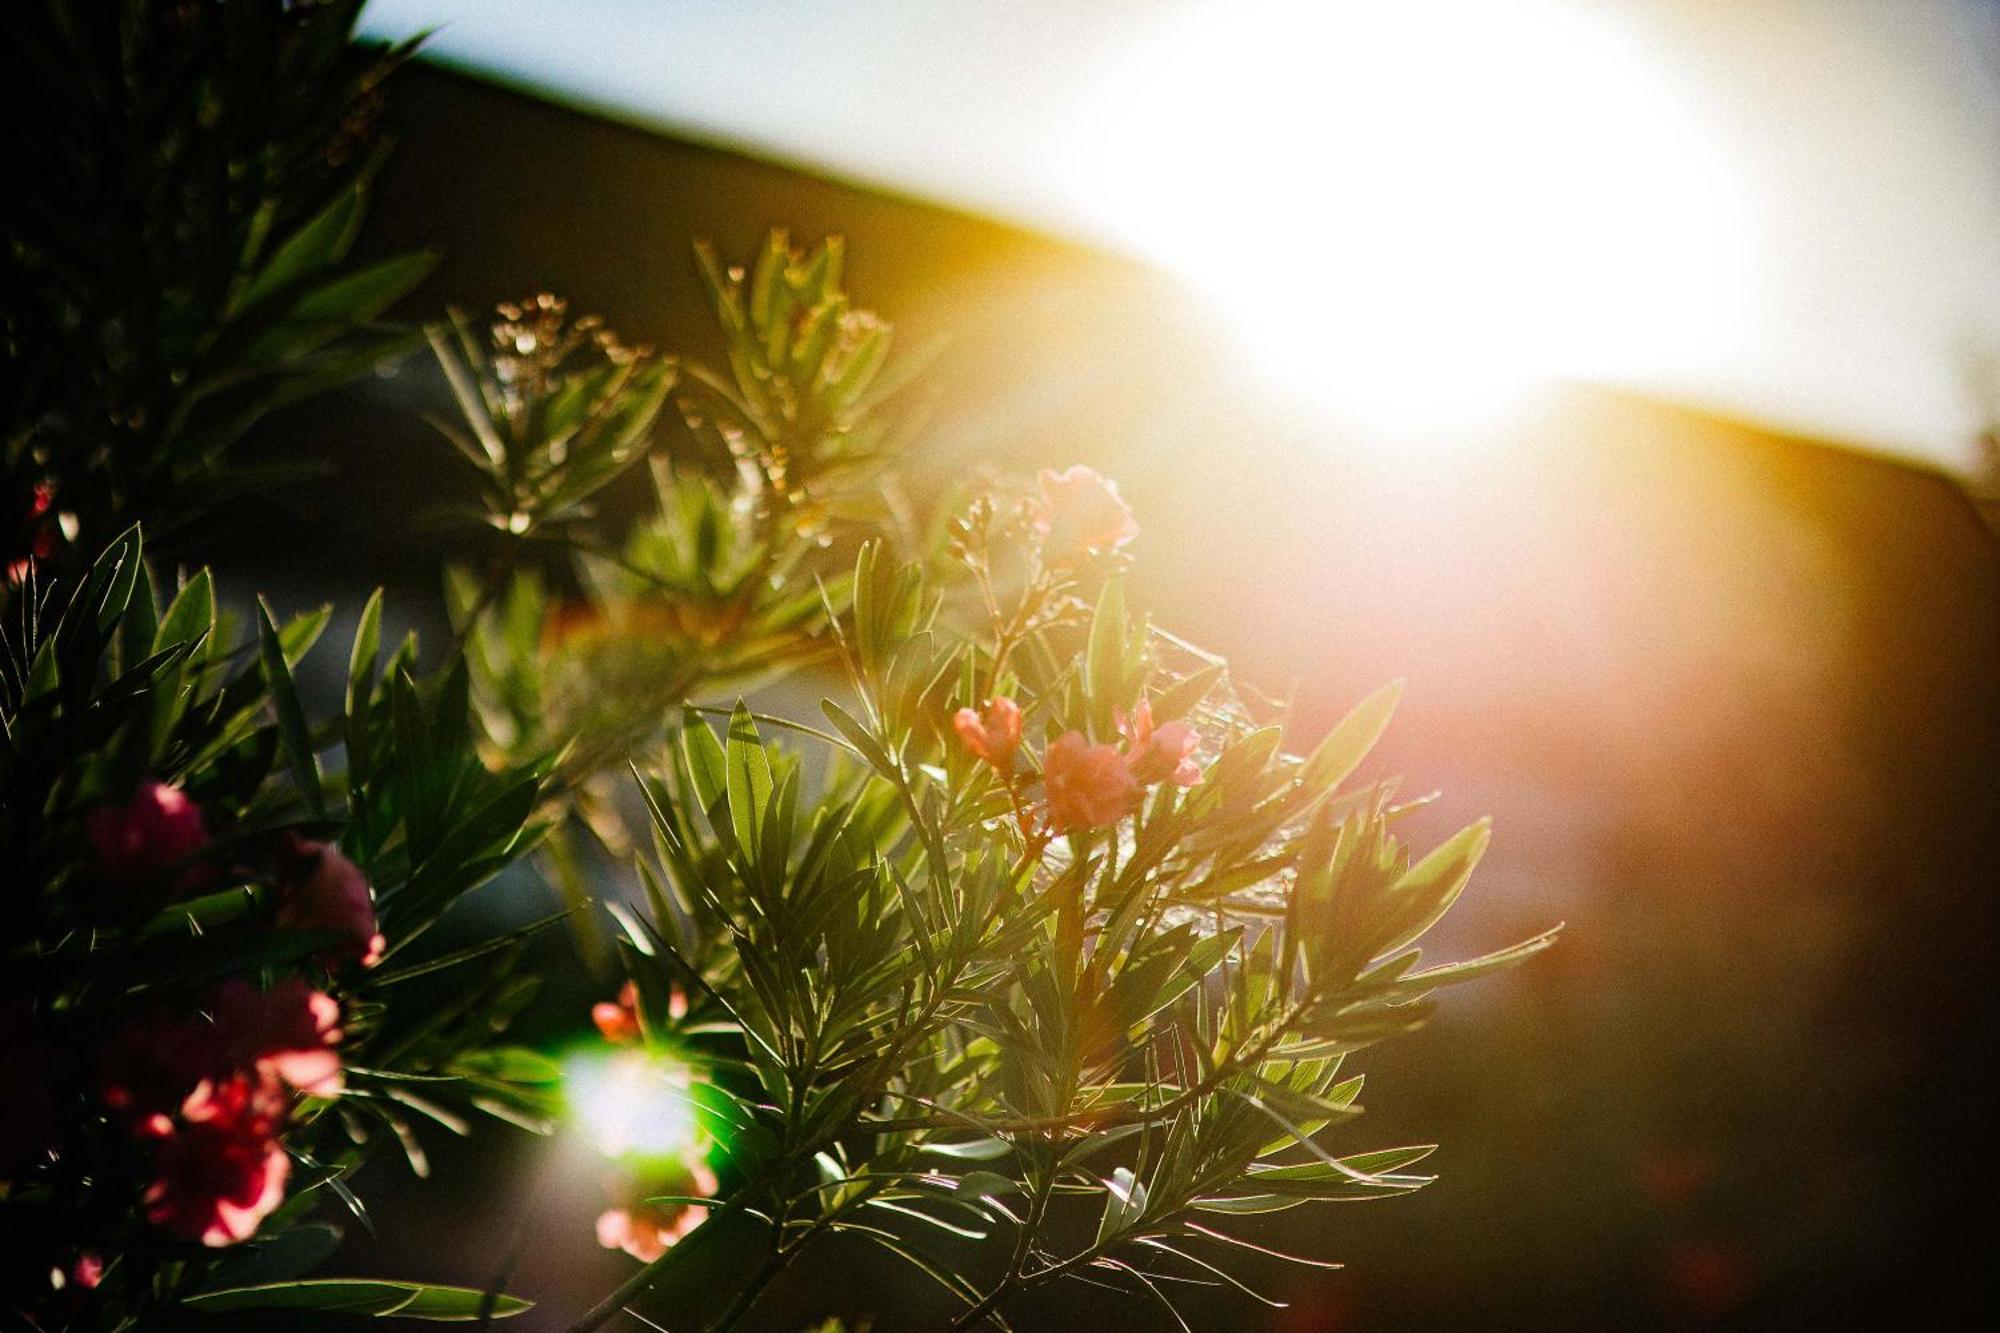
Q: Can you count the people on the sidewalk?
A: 0